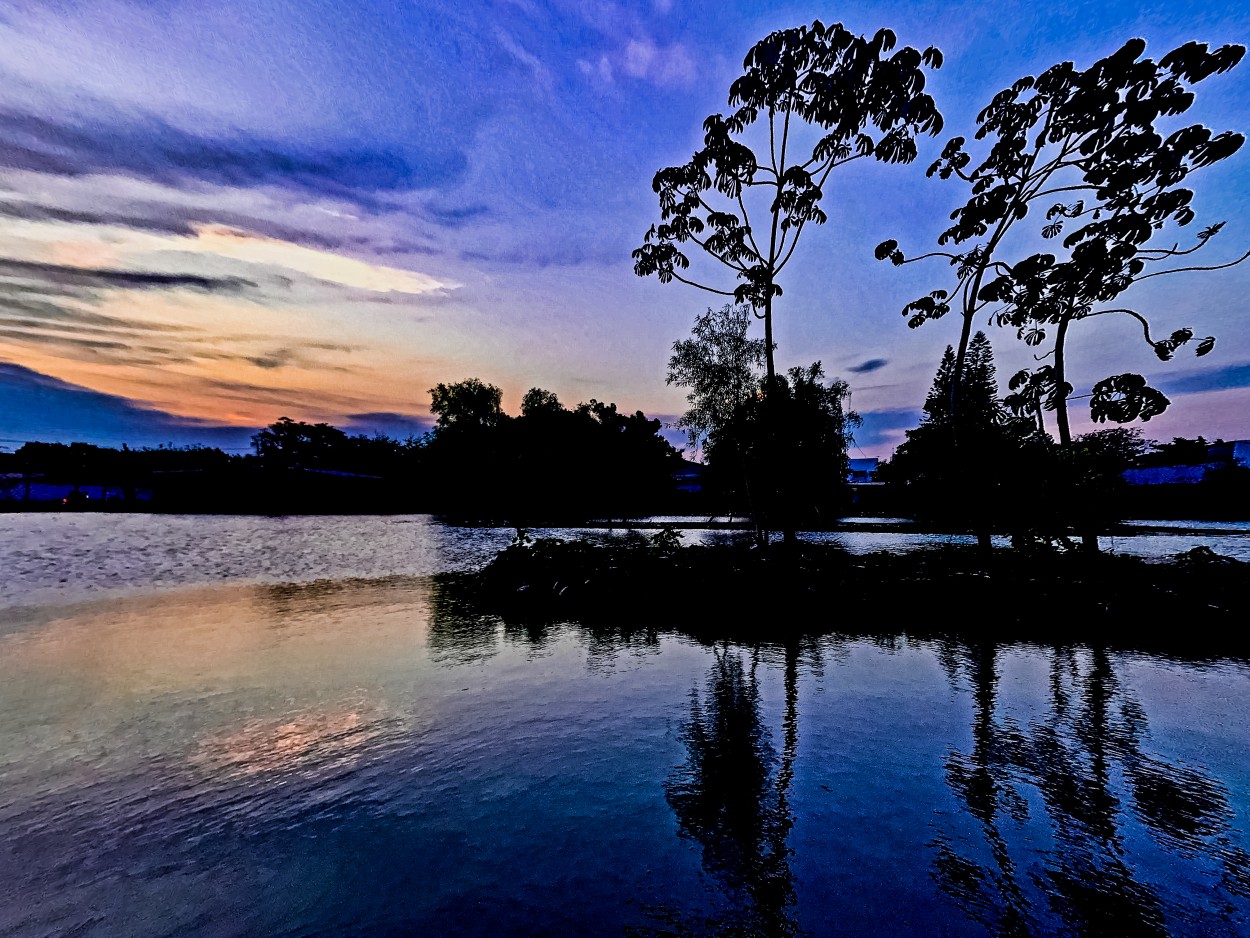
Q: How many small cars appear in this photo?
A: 0